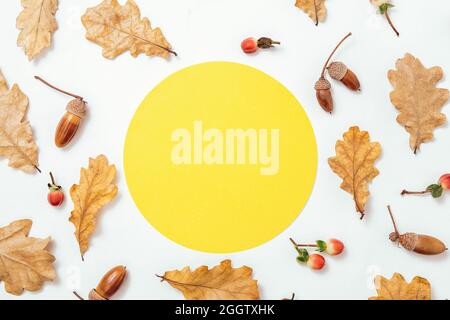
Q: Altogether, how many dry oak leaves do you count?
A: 10